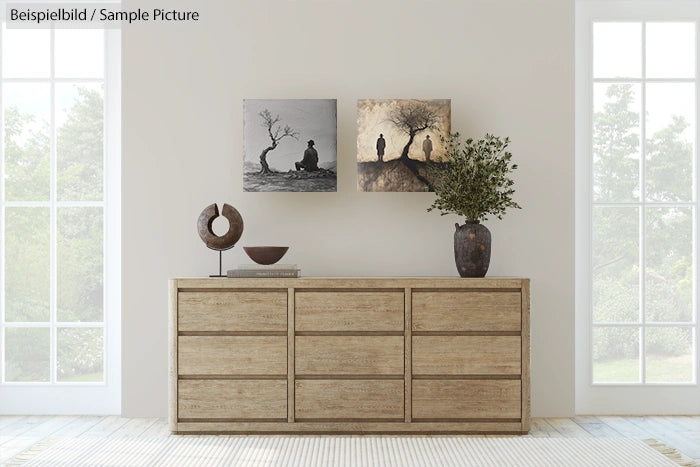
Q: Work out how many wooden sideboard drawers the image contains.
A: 9